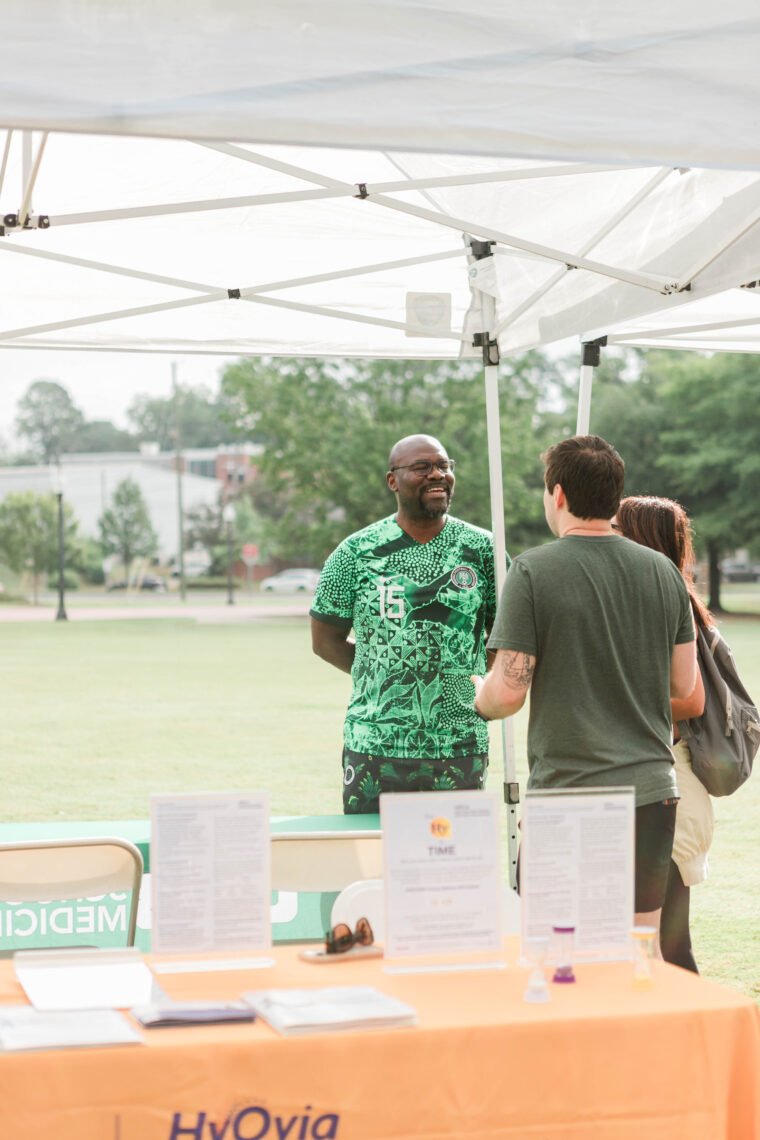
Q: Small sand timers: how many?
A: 3